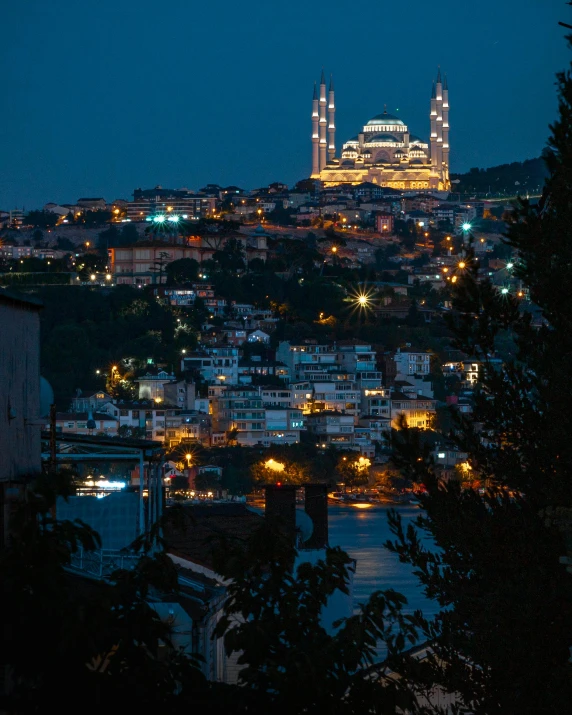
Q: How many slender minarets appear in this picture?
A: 6